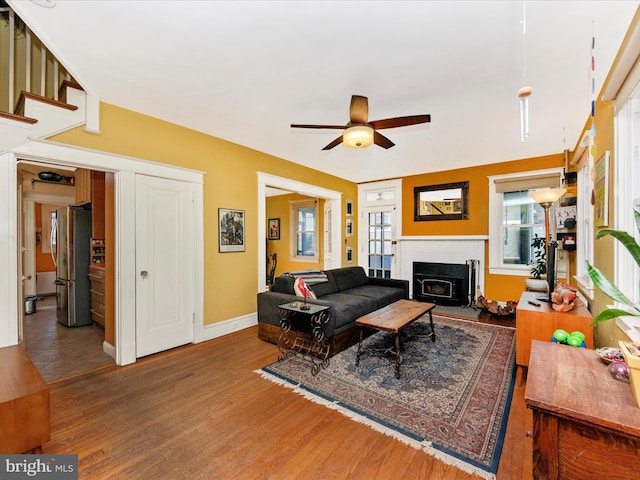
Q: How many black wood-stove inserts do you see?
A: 1